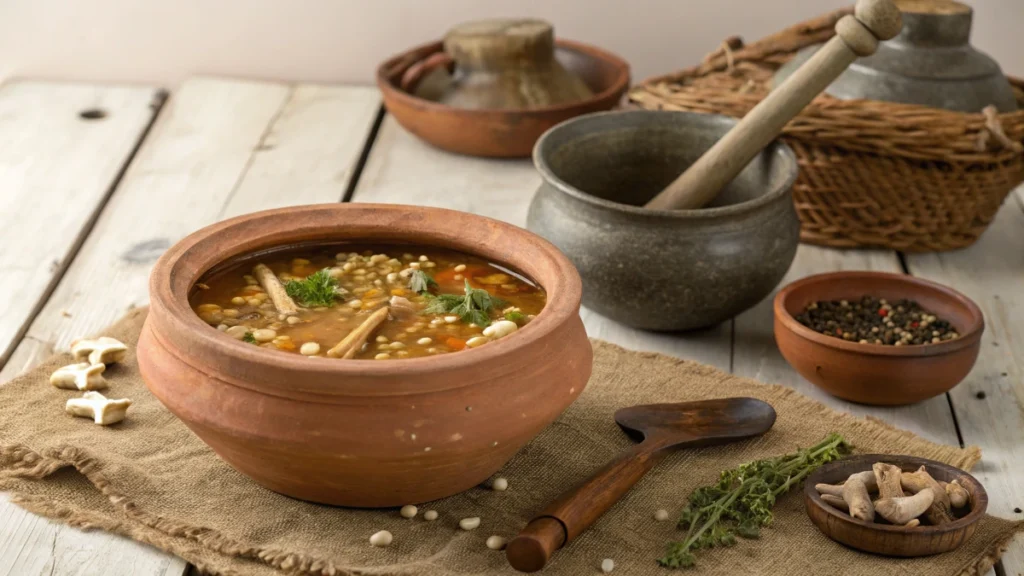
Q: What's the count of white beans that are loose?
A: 8